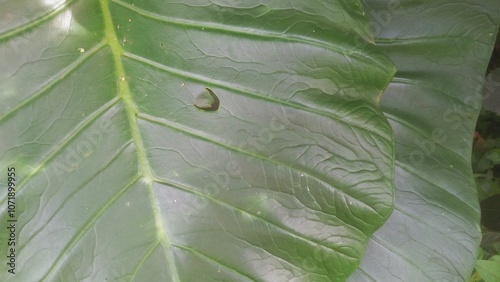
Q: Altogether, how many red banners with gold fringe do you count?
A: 0